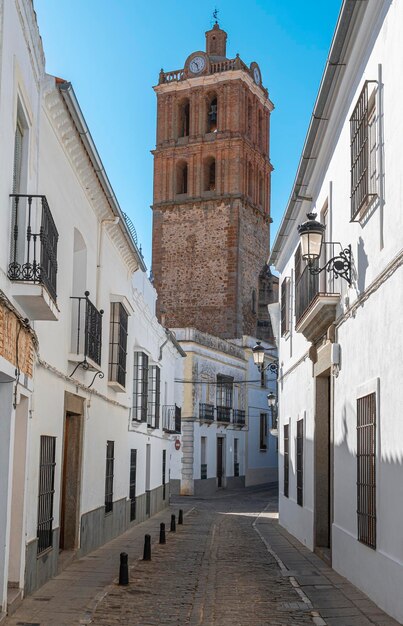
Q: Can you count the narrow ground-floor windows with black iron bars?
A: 7